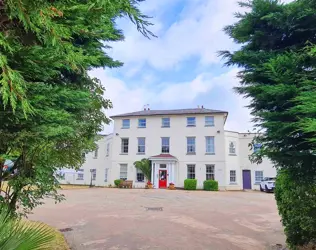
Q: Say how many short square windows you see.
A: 5